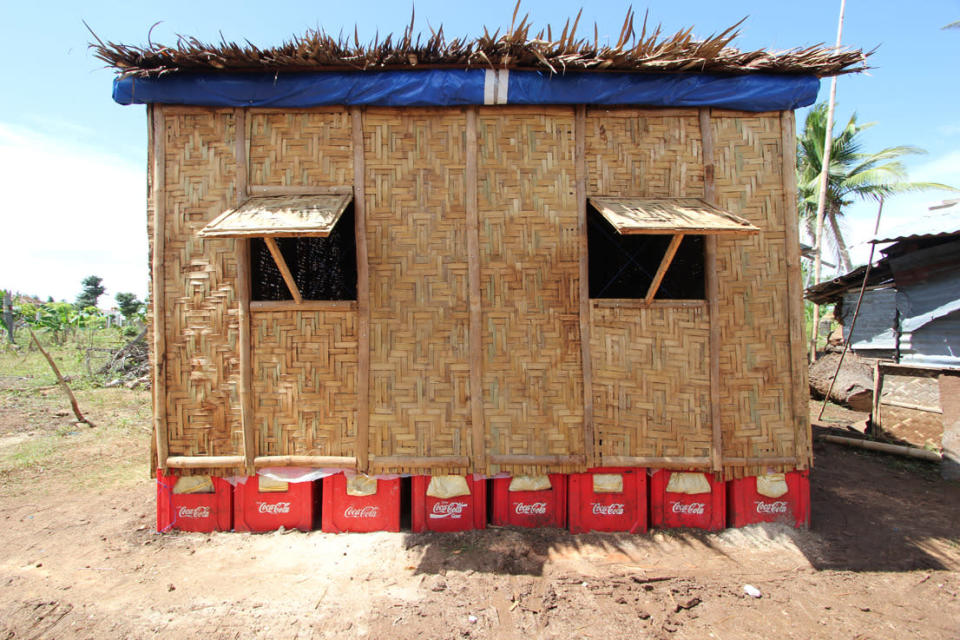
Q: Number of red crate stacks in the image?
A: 8